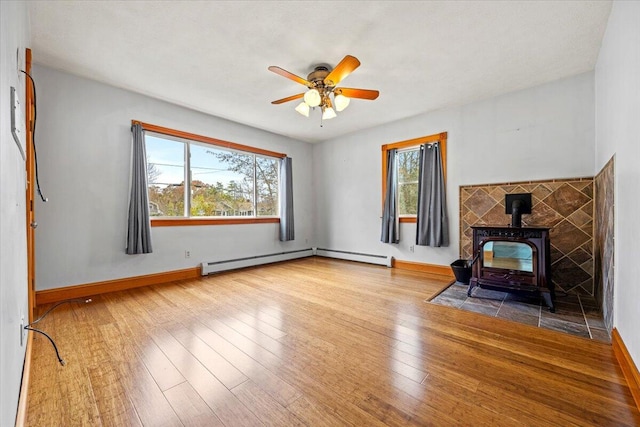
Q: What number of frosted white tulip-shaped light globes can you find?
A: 4